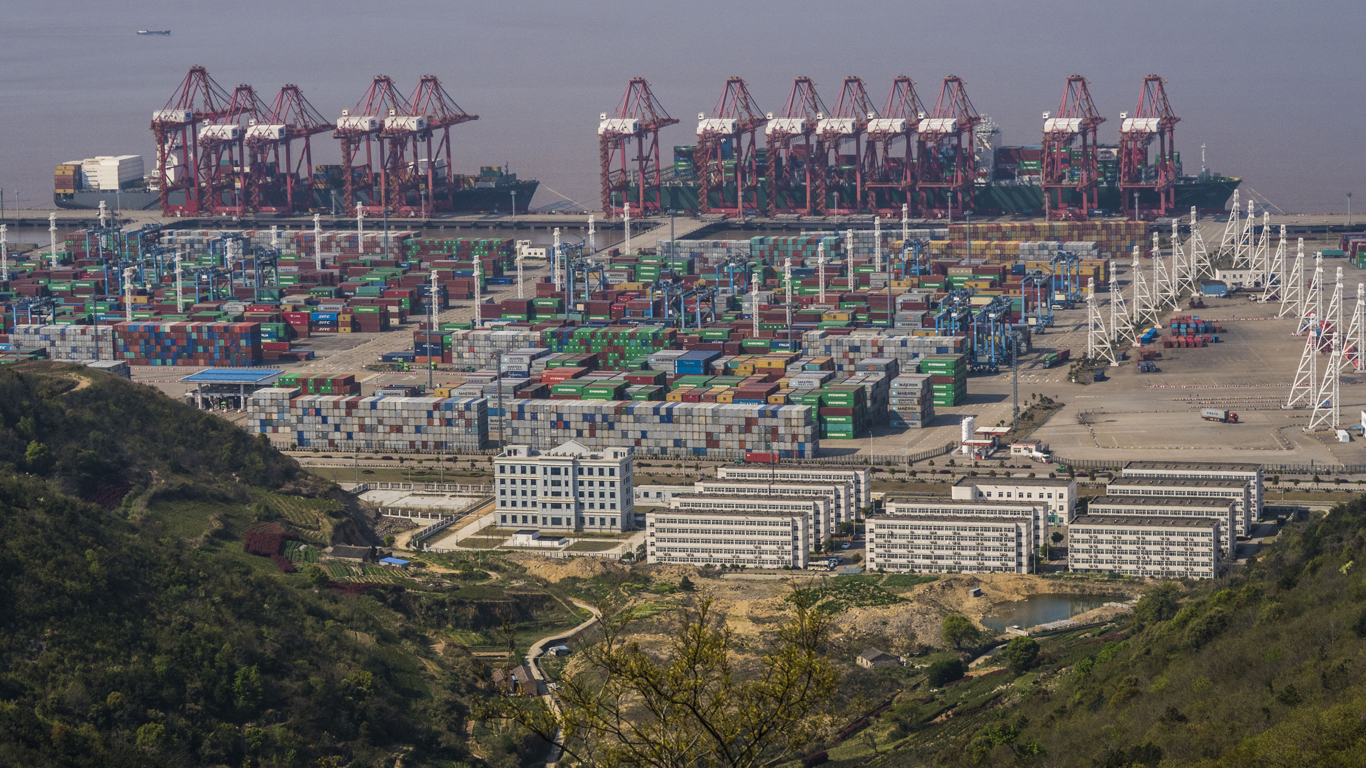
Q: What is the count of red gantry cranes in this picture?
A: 13